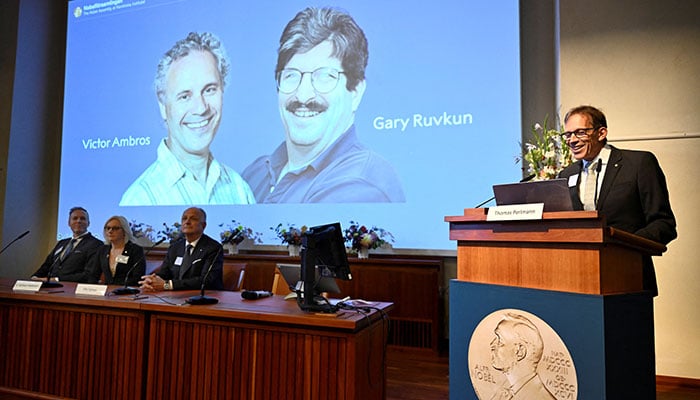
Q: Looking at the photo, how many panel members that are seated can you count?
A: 3